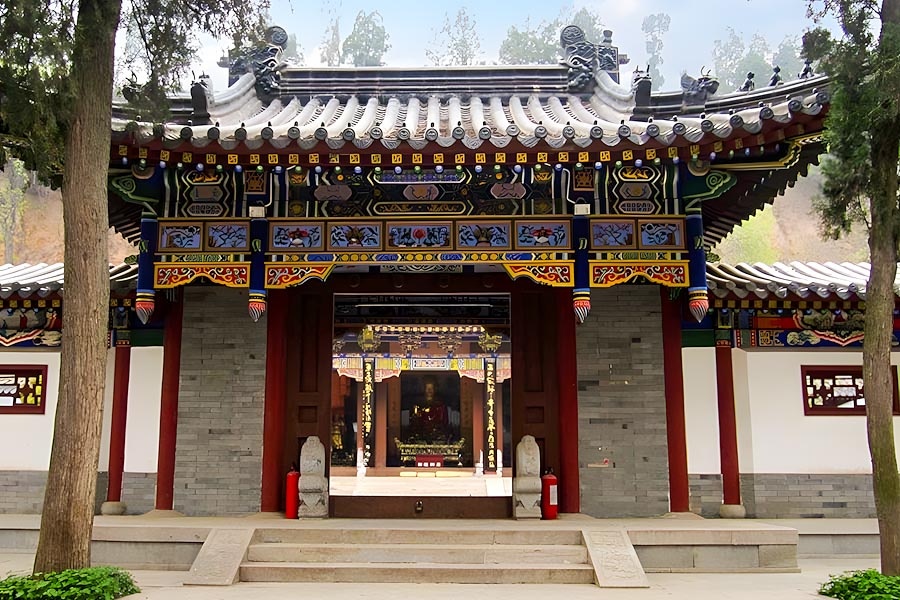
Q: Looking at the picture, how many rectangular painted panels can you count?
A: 9